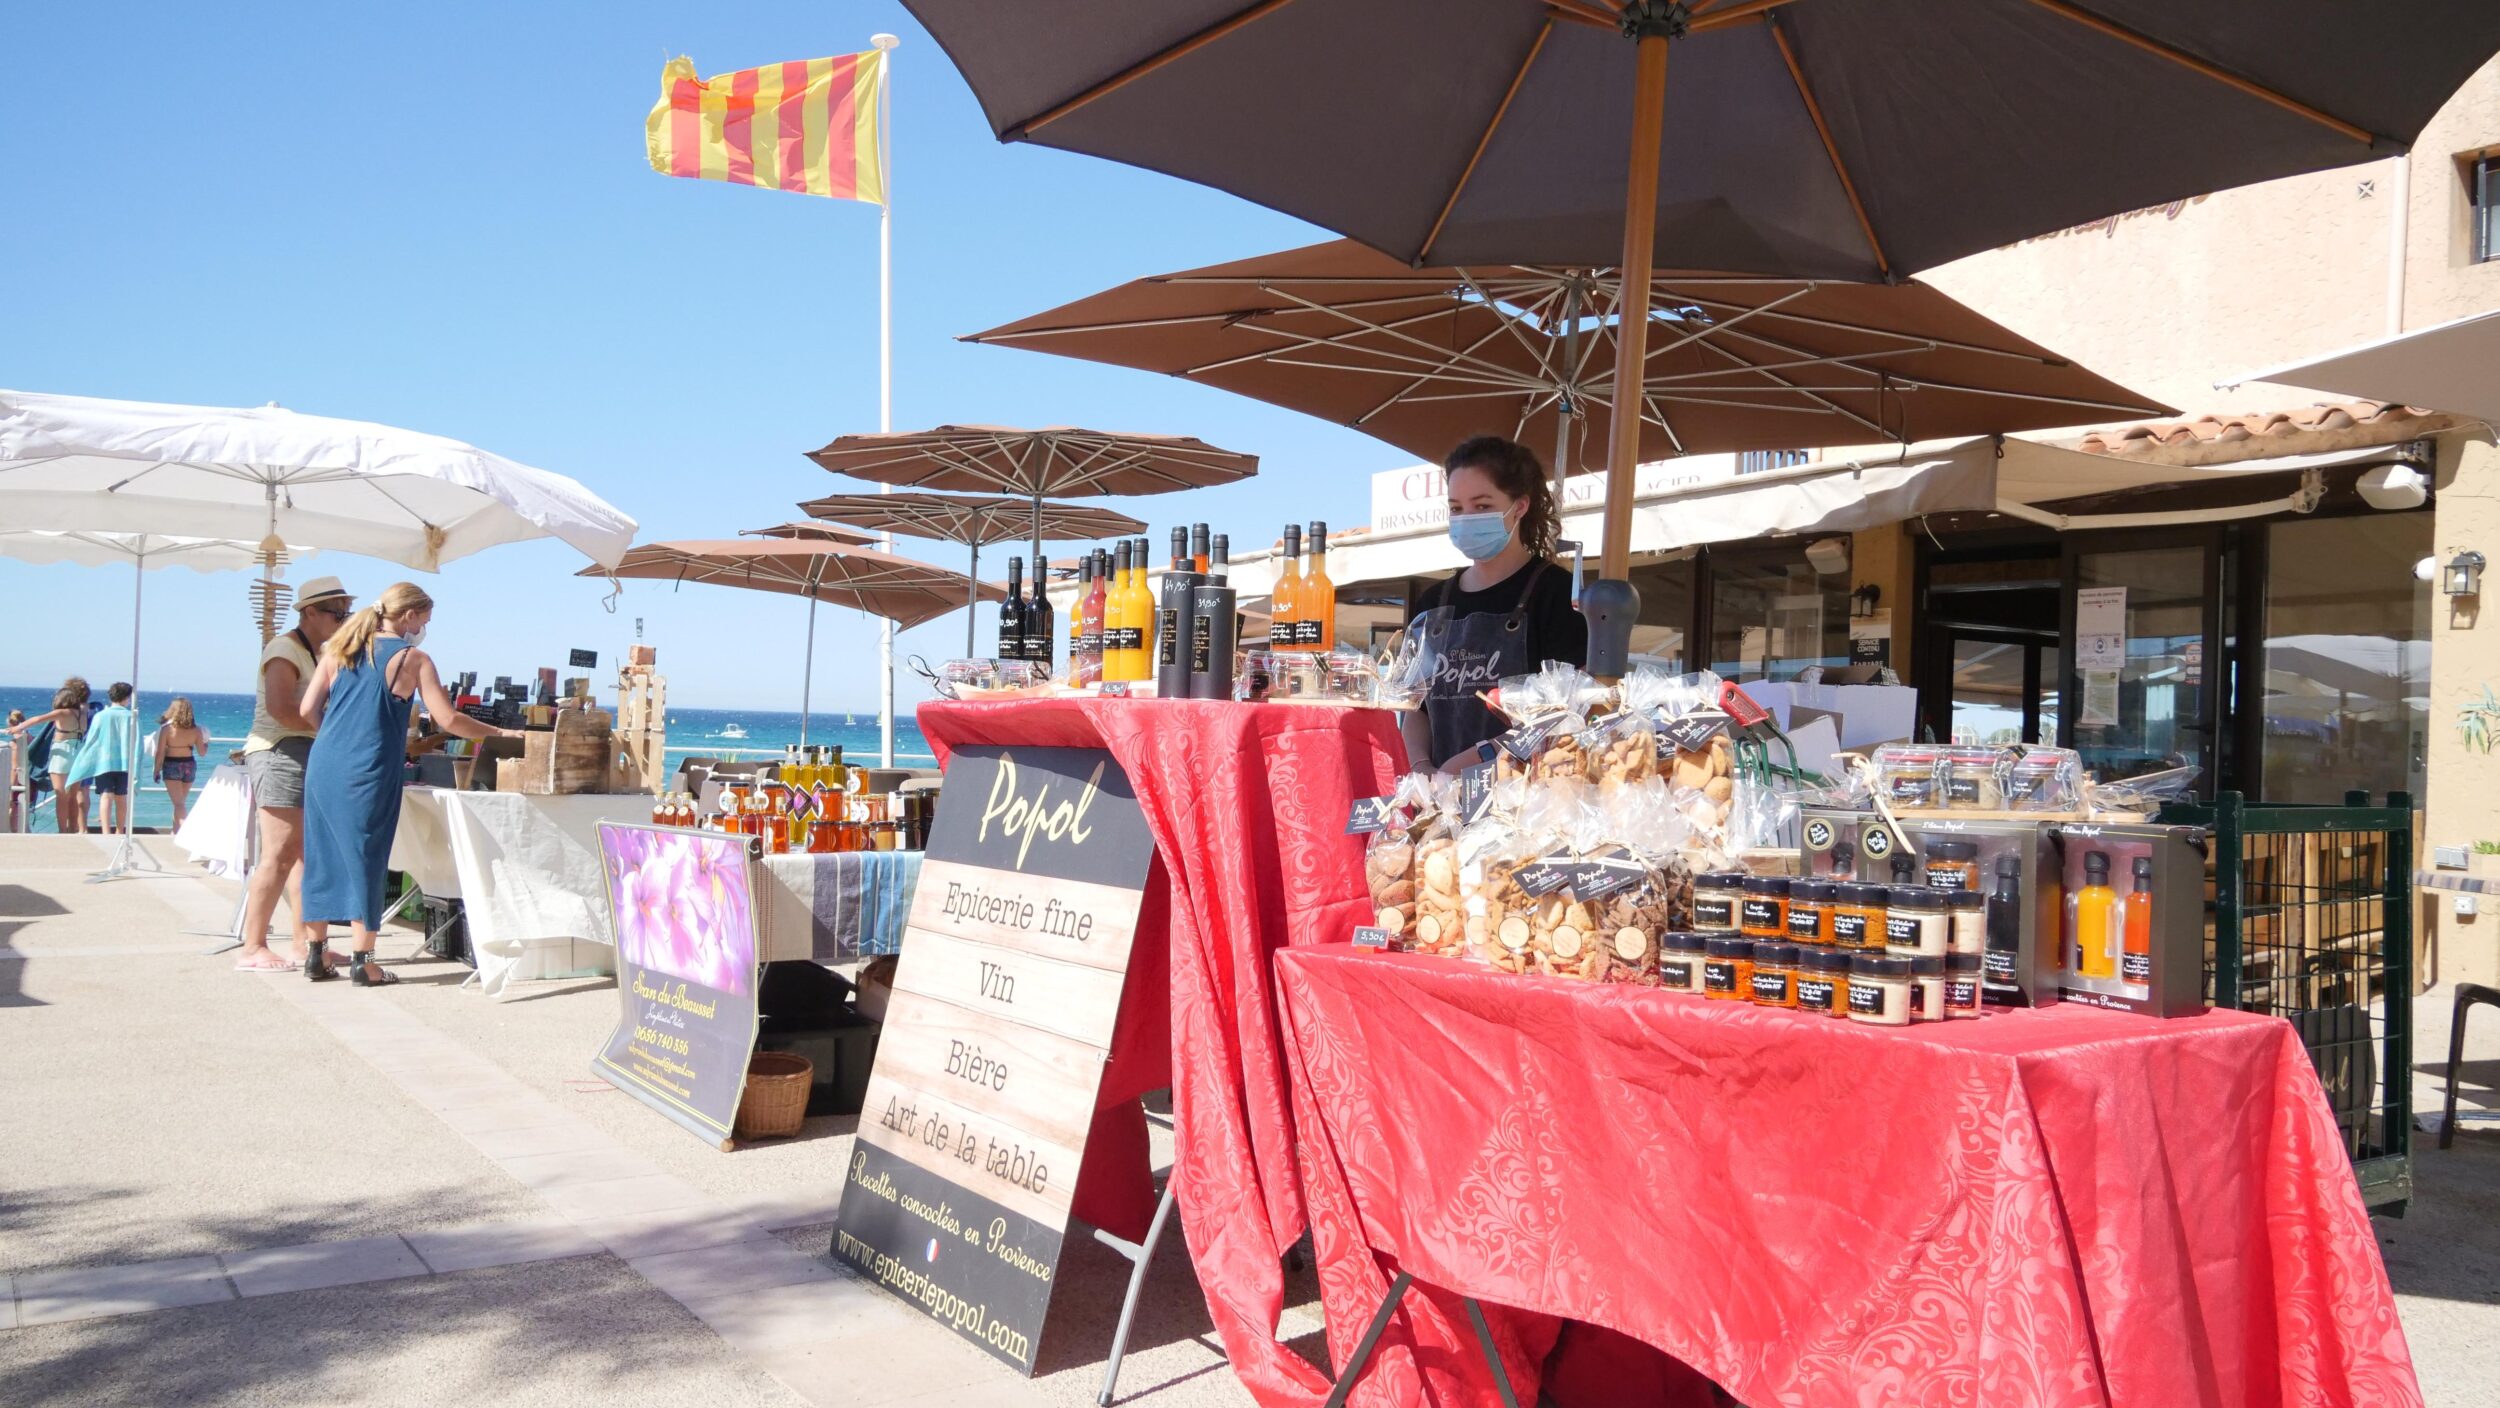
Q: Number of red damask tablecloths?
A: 2